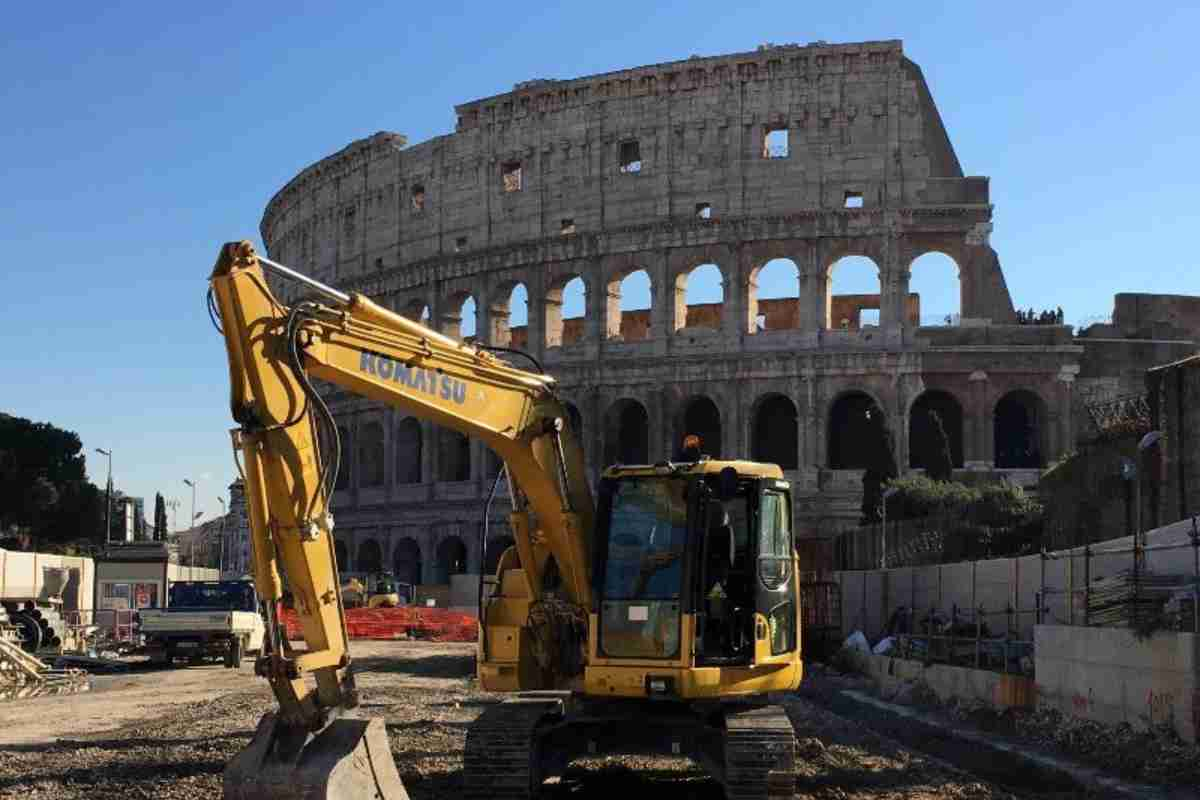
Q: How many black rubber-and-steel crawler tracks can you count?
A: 2